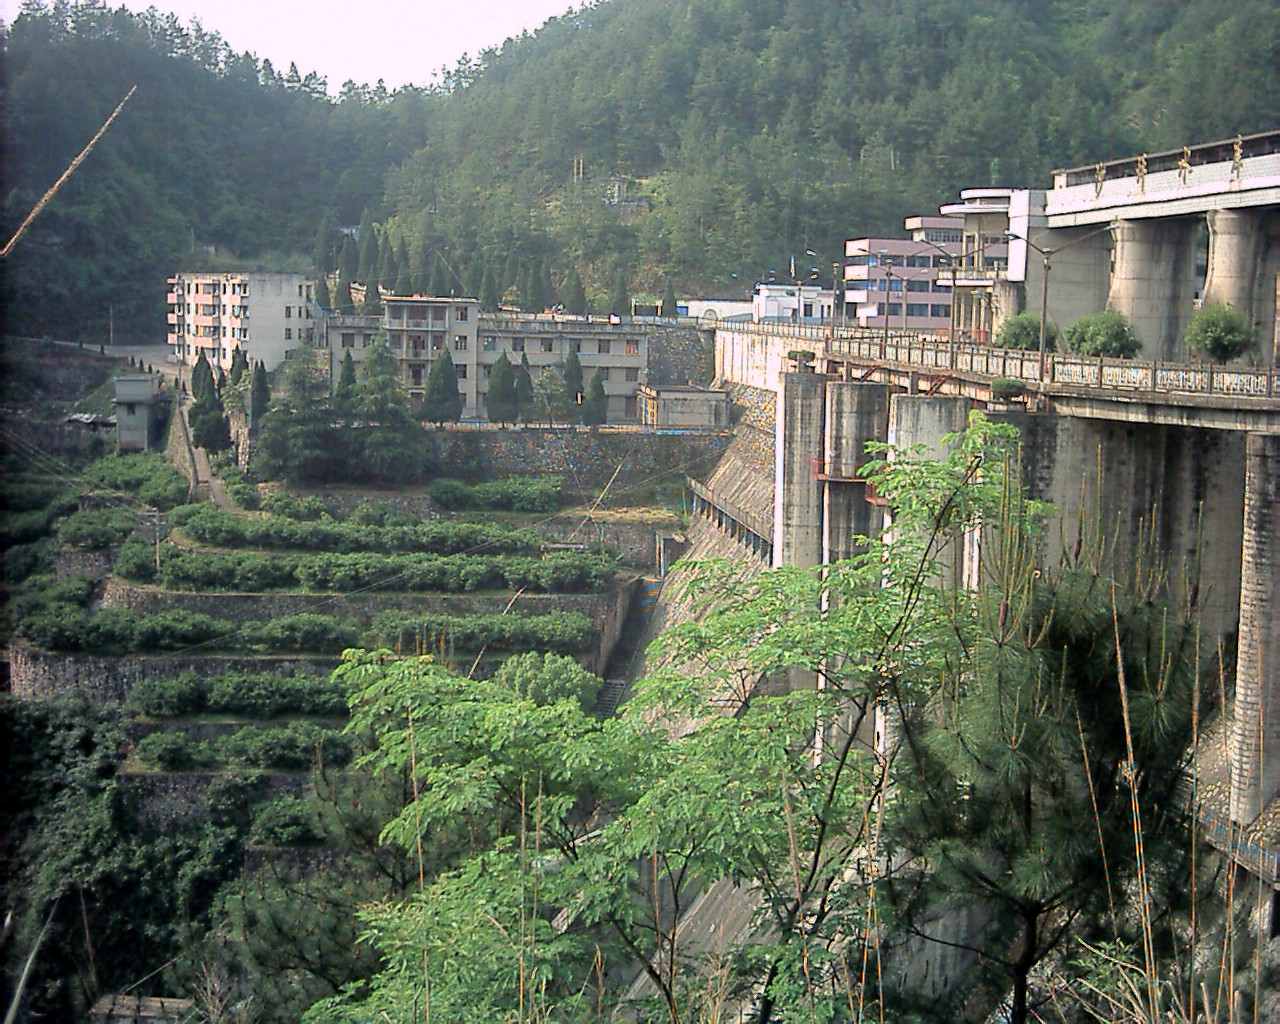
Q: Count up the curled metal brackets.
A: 4